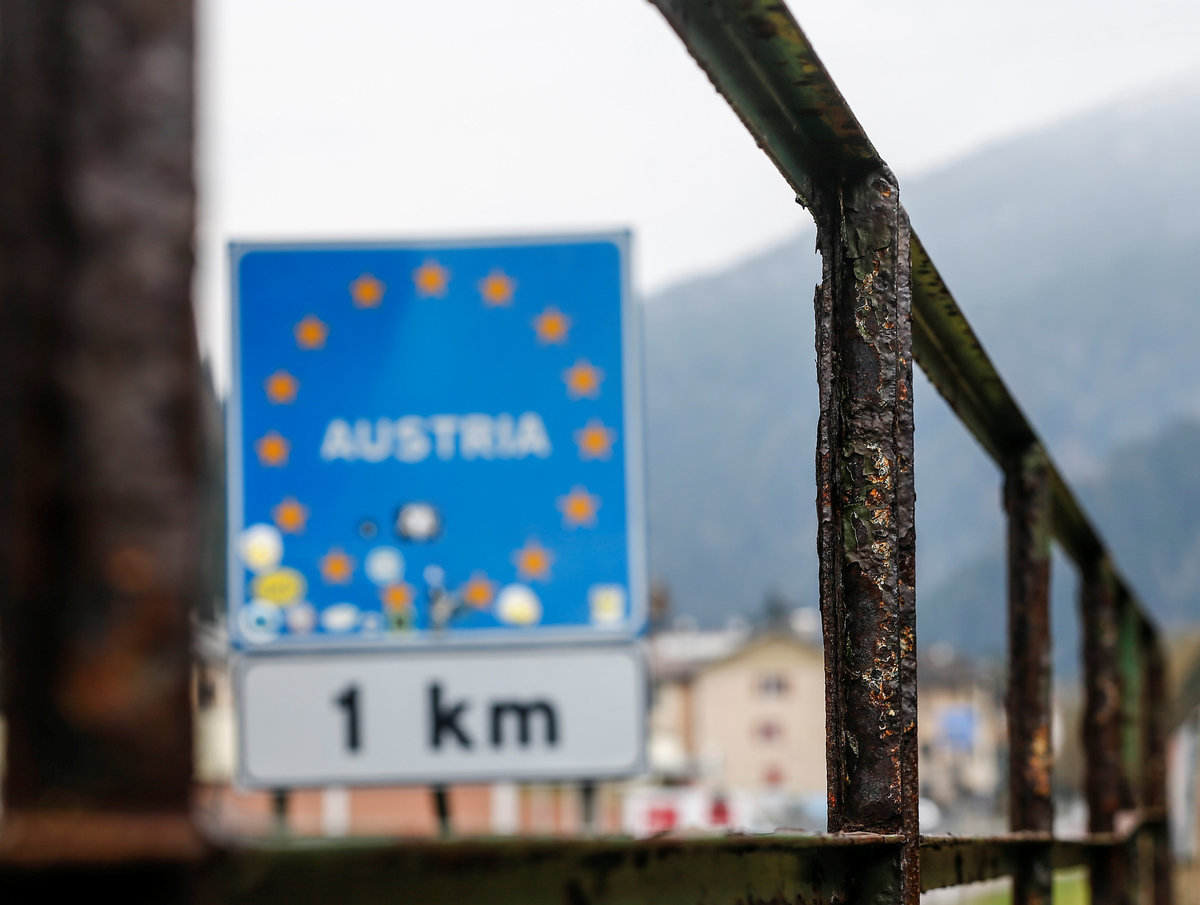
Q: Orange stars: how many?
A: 15